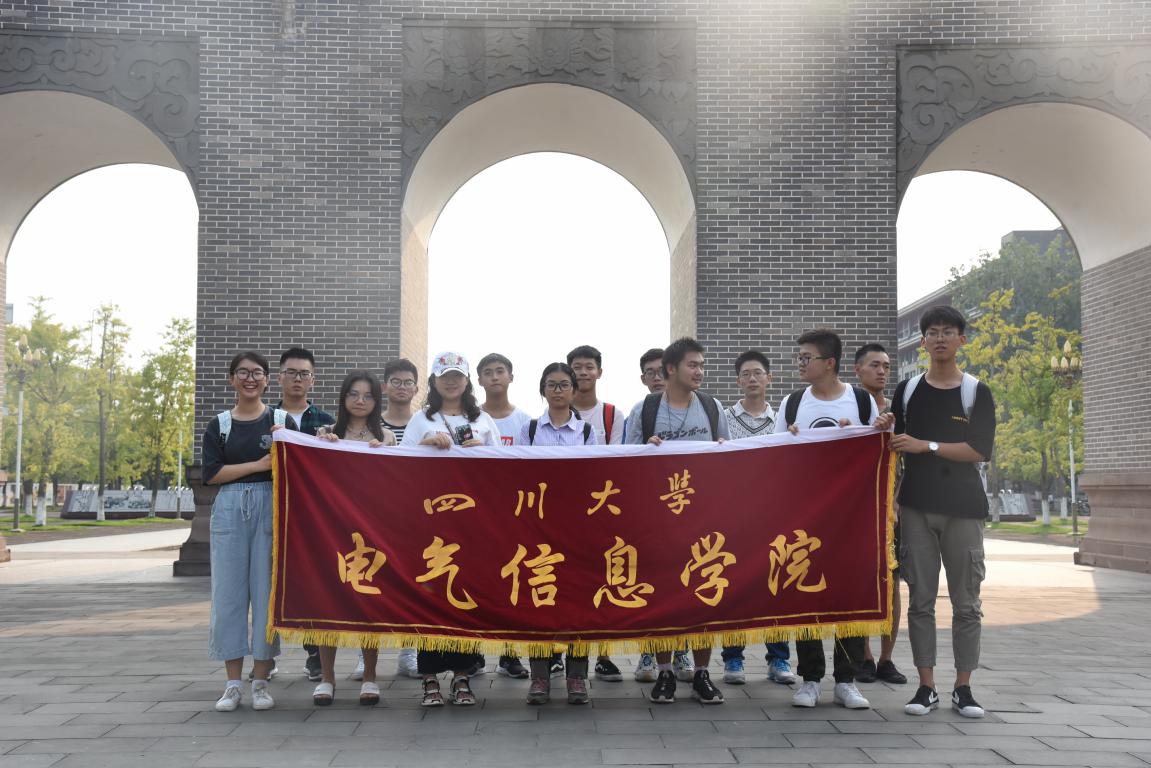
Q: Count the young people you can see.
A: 14